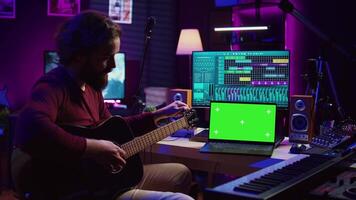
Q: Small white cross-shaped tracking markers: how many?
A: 5